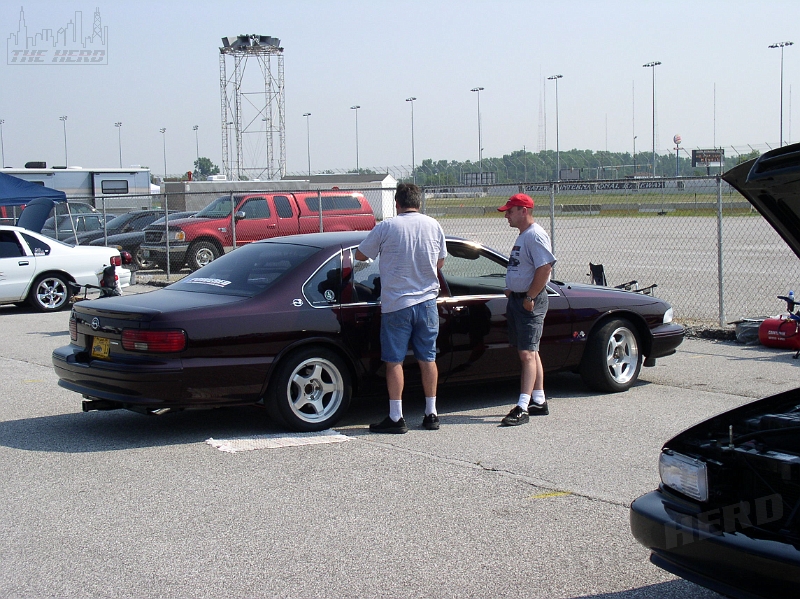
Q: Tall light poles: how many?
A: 12